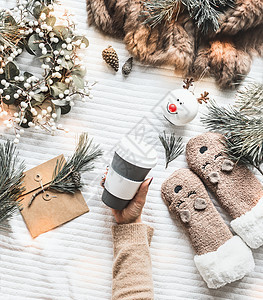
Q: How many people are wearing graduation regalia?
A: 0